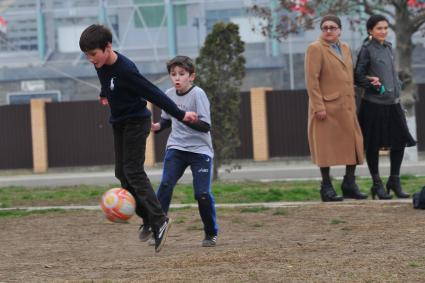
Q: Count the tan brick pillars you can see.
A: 3